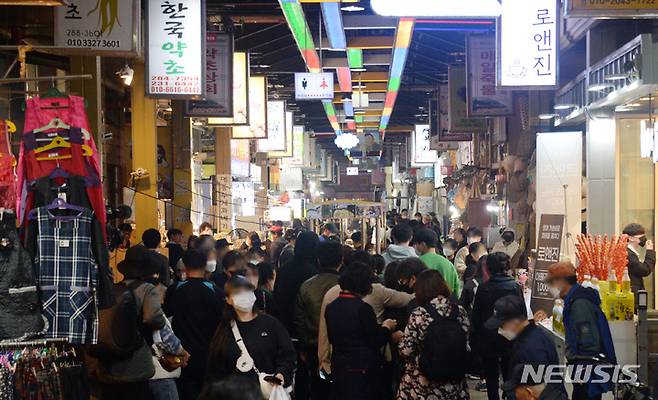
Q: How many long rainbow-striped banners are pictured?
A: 2